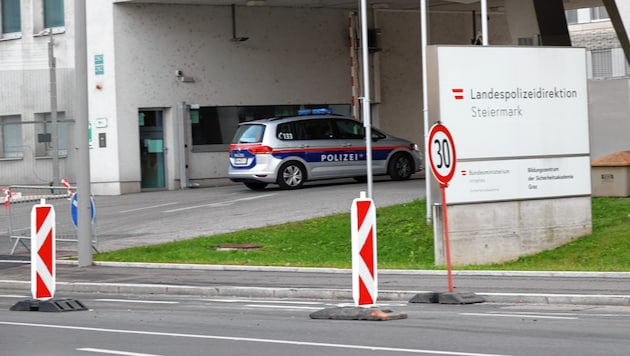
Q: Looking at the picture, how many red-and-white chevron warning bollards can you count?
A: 2